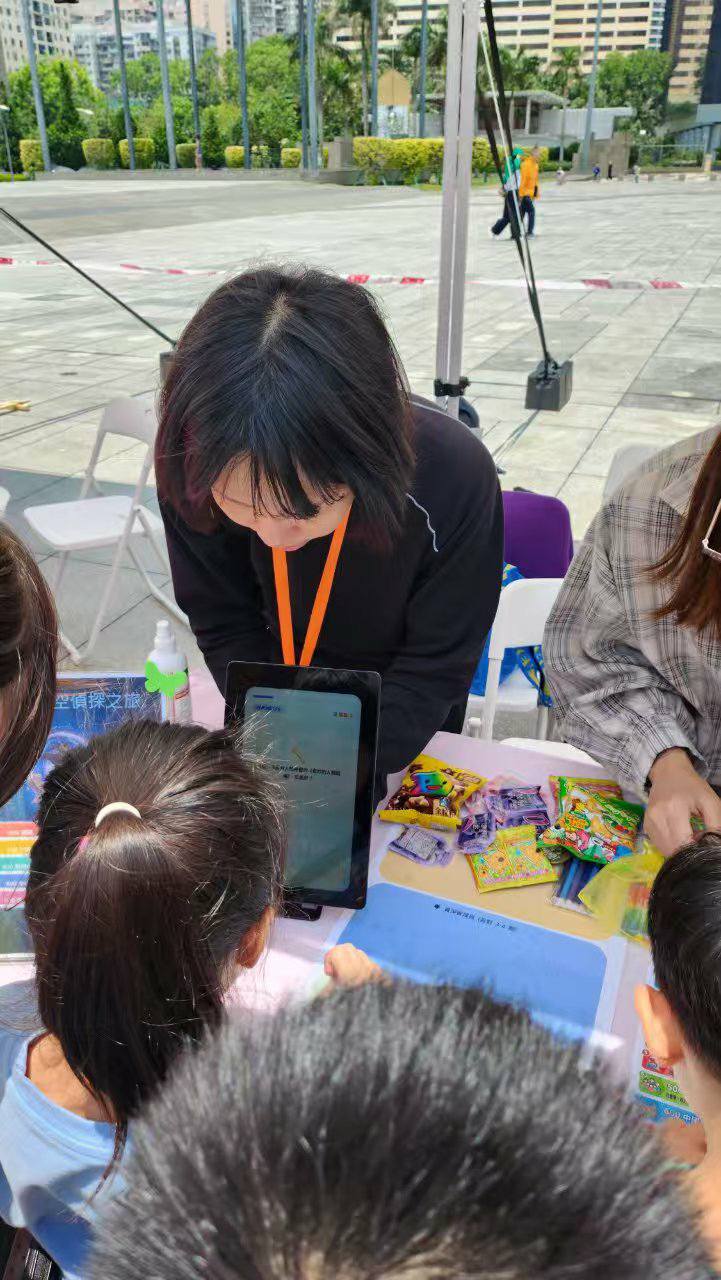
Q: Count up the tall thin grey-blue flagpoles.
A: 10